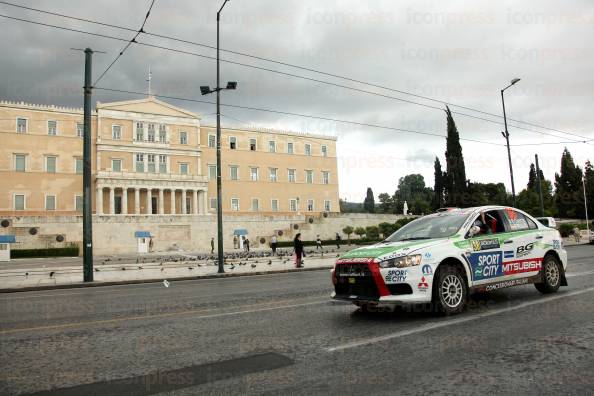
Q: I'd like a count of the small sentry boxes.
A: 3